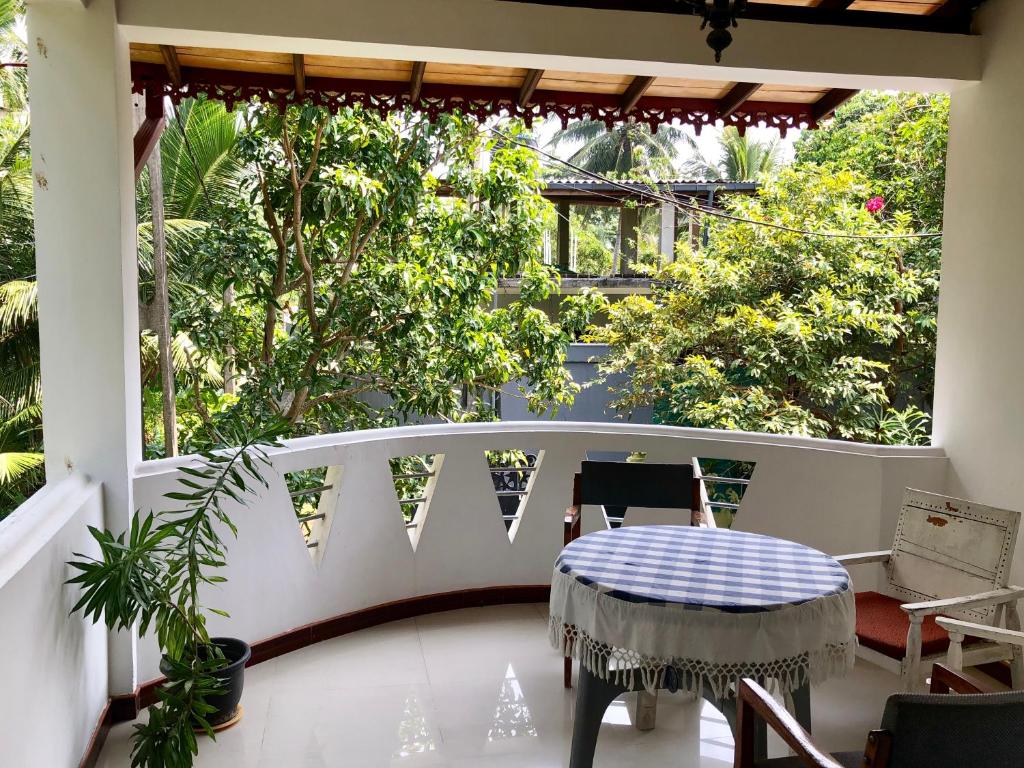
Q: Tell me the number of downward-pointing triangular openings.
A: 5